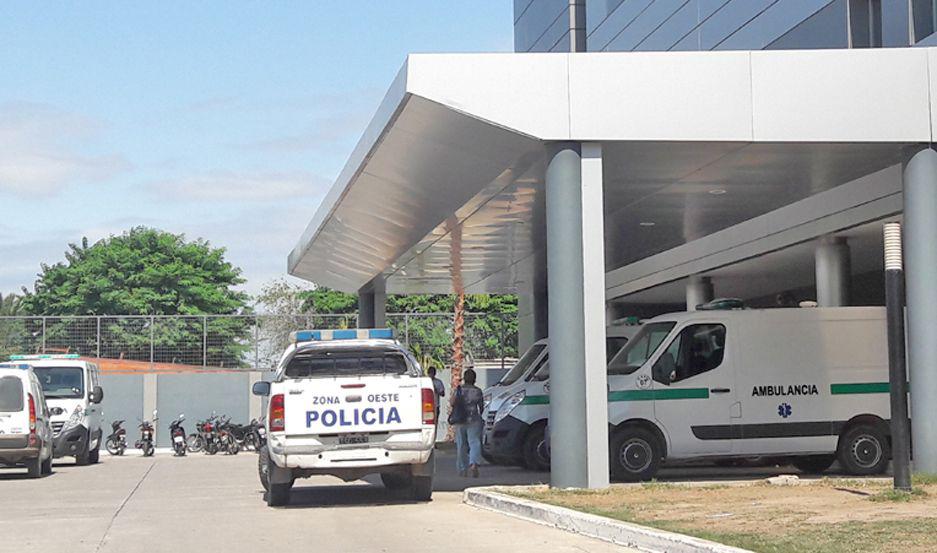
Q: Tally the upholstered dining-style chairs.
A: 0